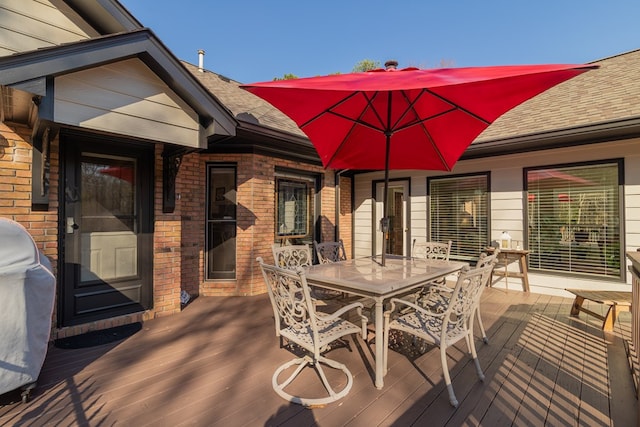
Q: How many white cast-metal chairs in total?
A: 6